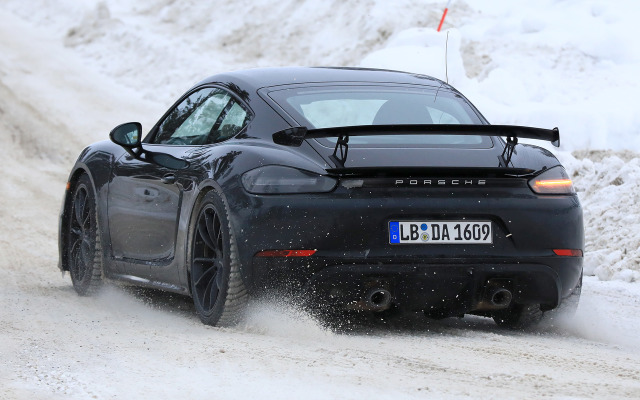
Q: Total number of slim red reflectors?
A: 2